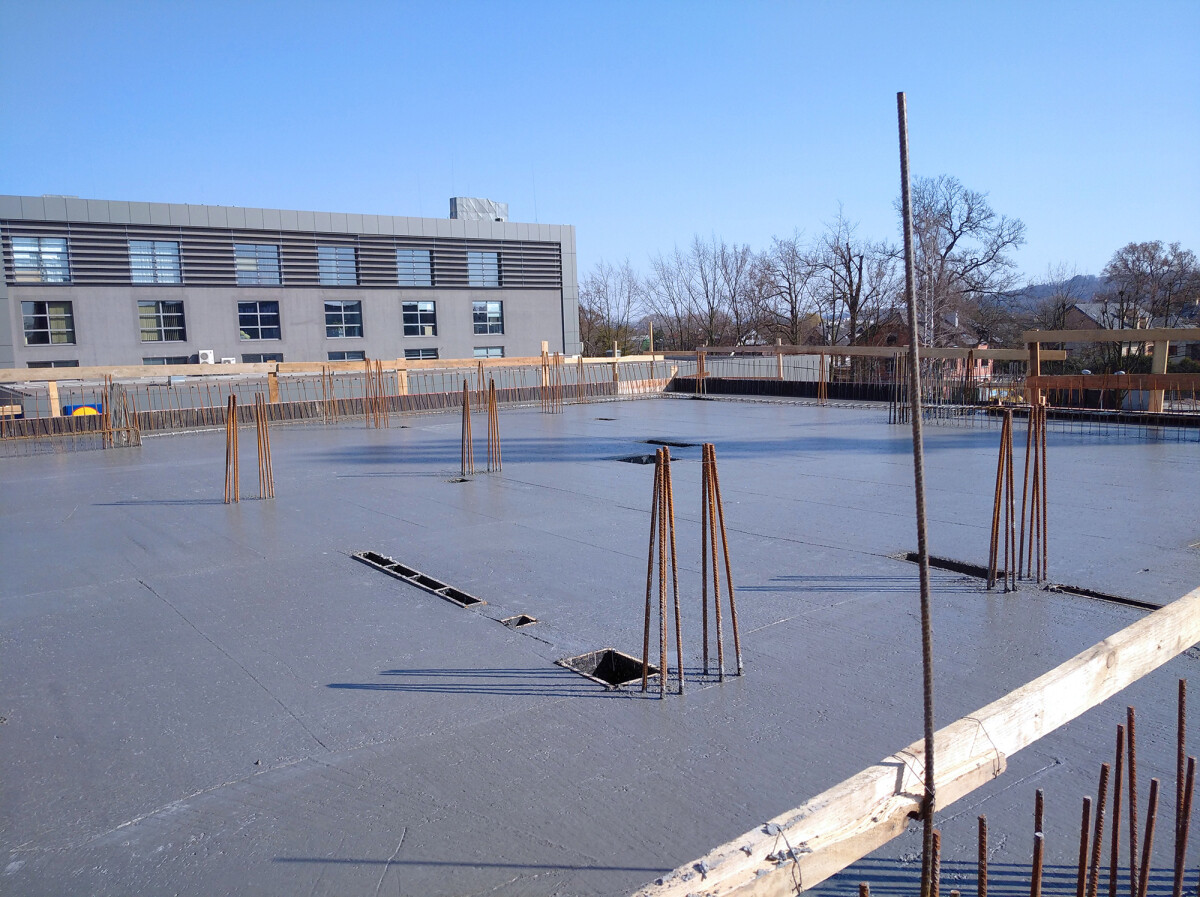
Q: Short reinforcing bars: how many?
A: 13